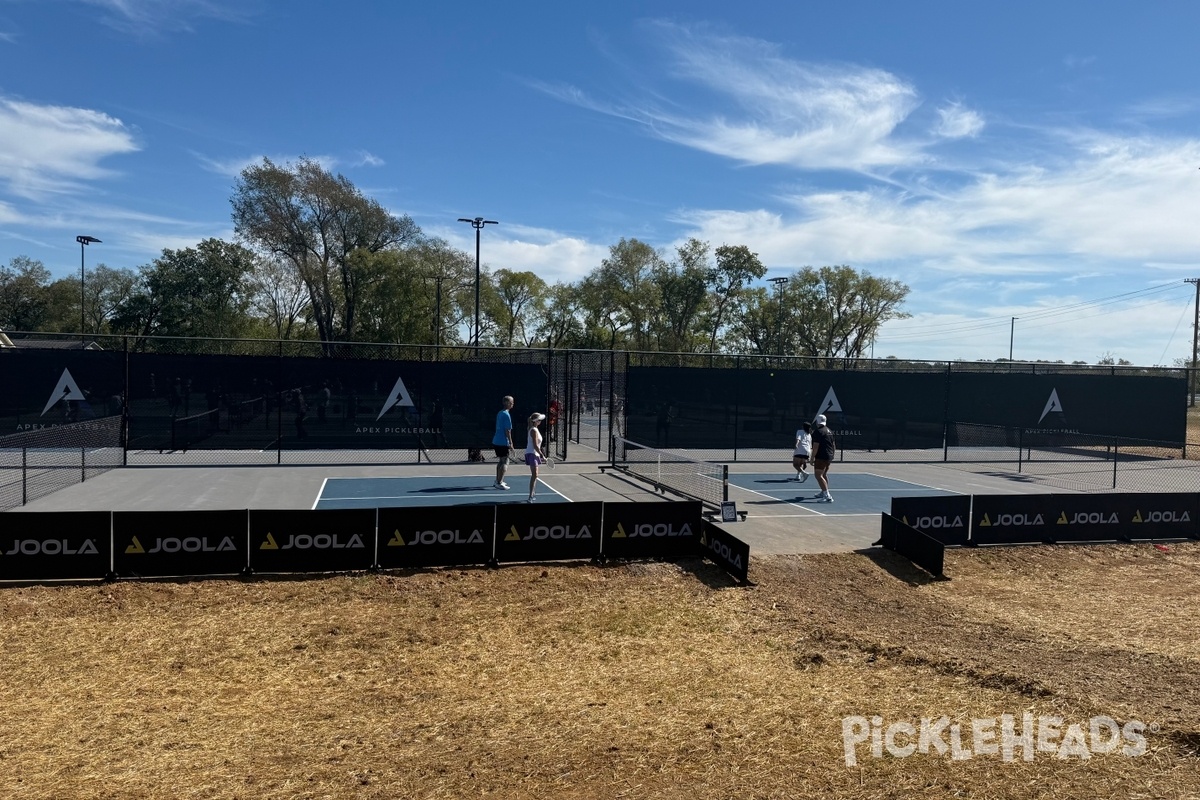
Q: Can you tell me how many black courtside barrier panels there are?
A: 12